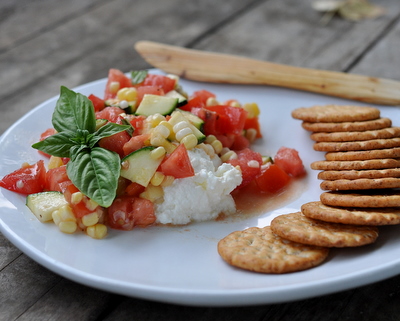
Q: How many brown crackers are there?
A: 12